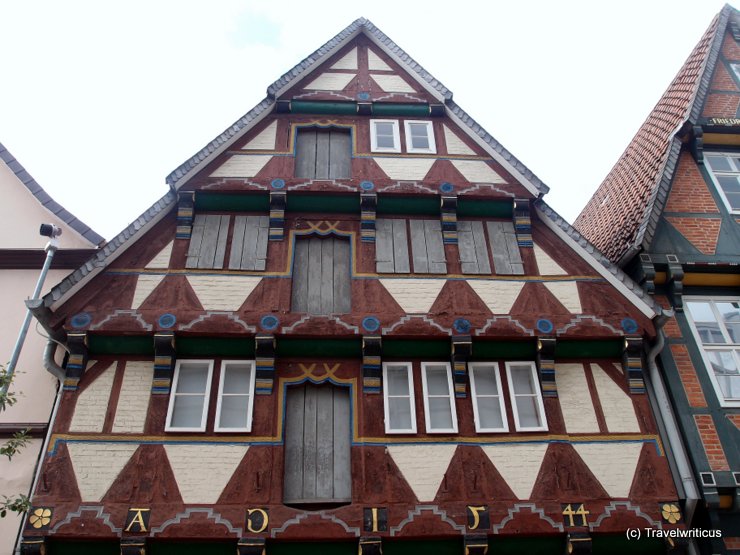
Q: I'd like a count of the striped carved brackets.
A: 12